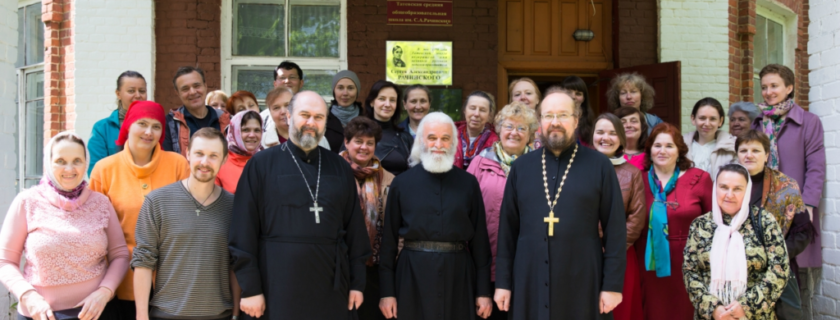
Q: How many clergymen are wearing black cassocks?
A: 3